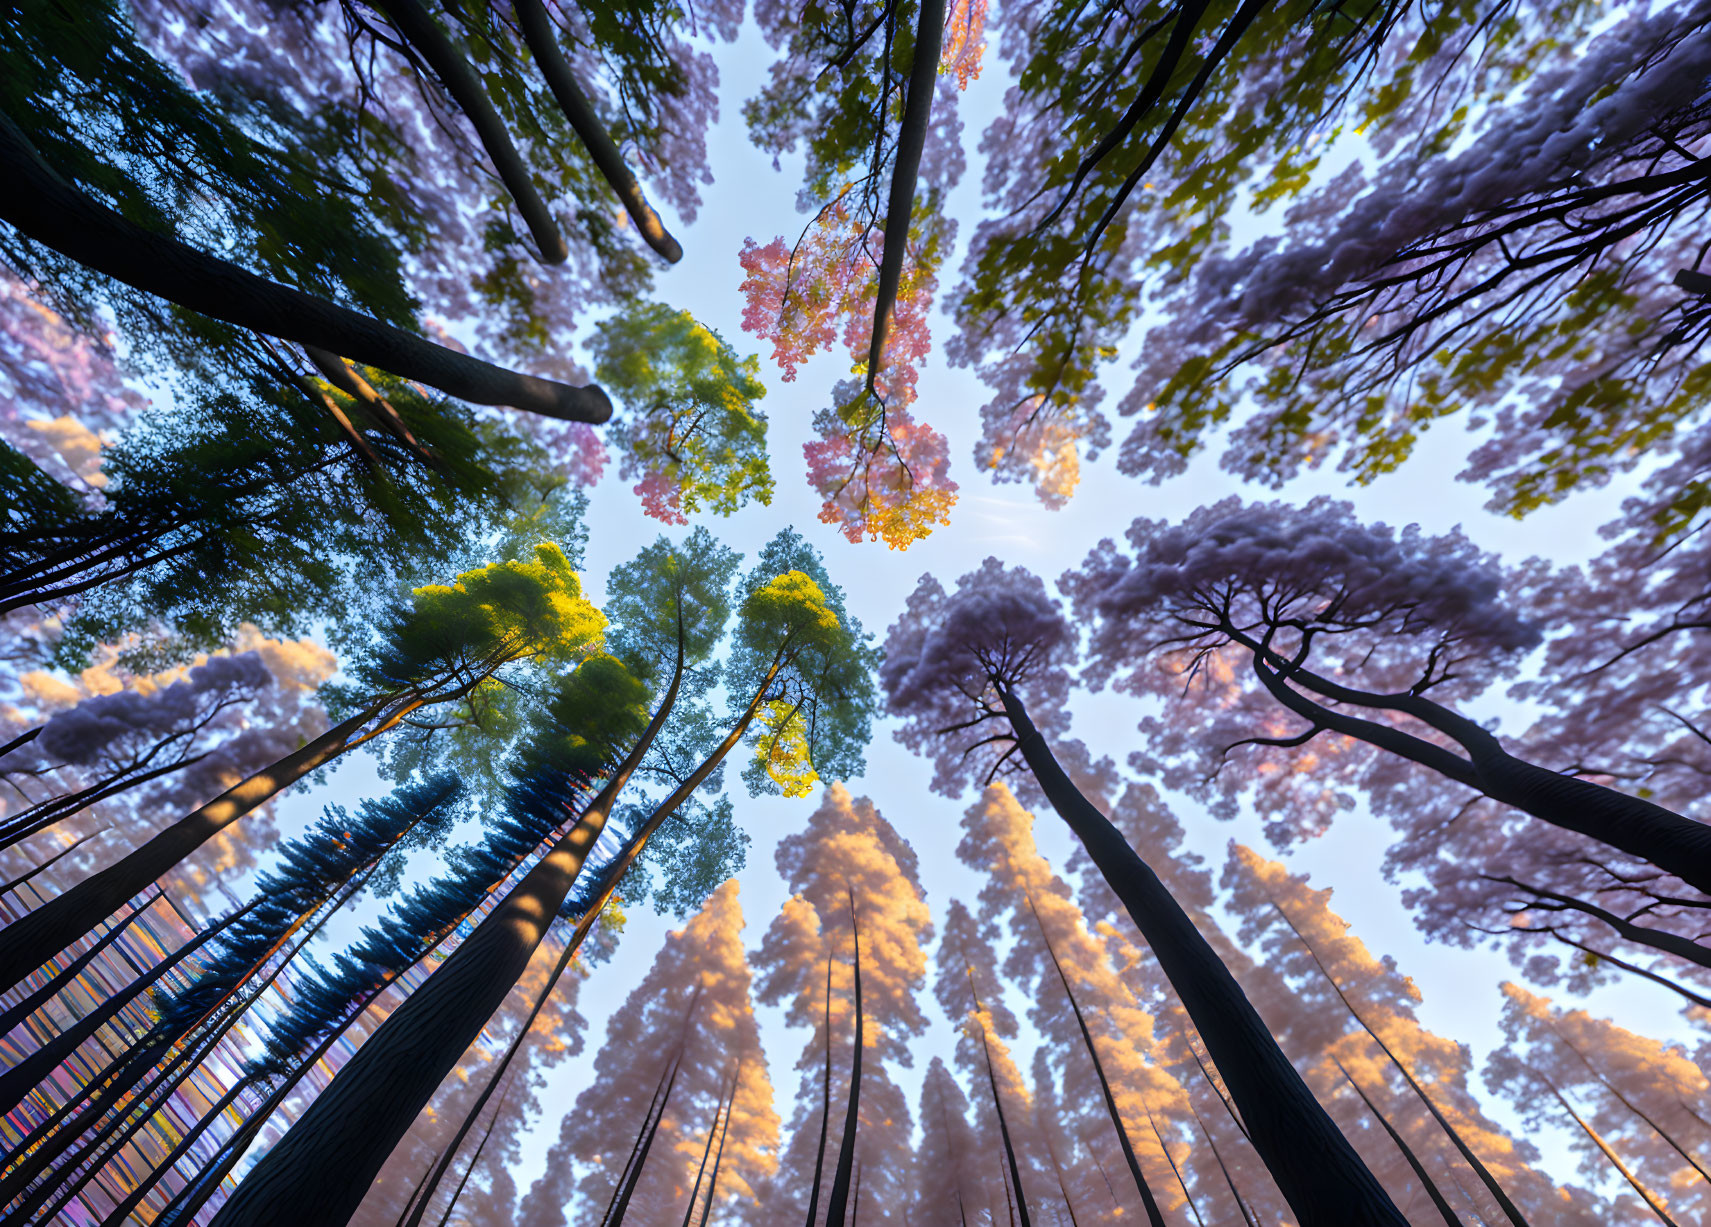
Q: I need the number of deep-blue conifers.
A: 2